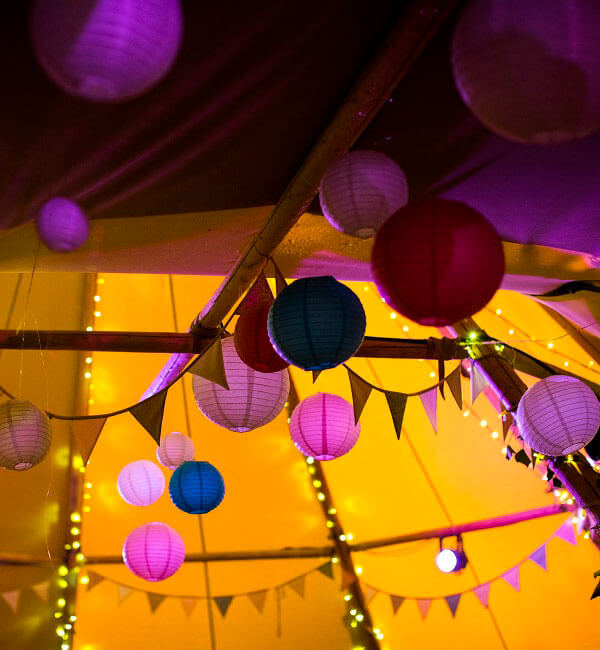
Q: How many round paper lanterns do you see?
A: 15